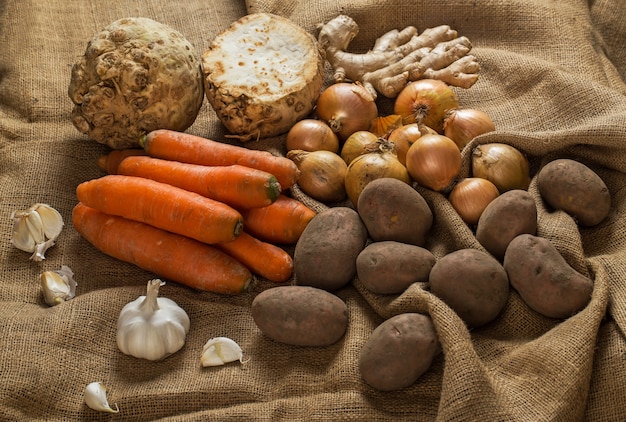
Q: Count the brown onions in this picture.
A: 11